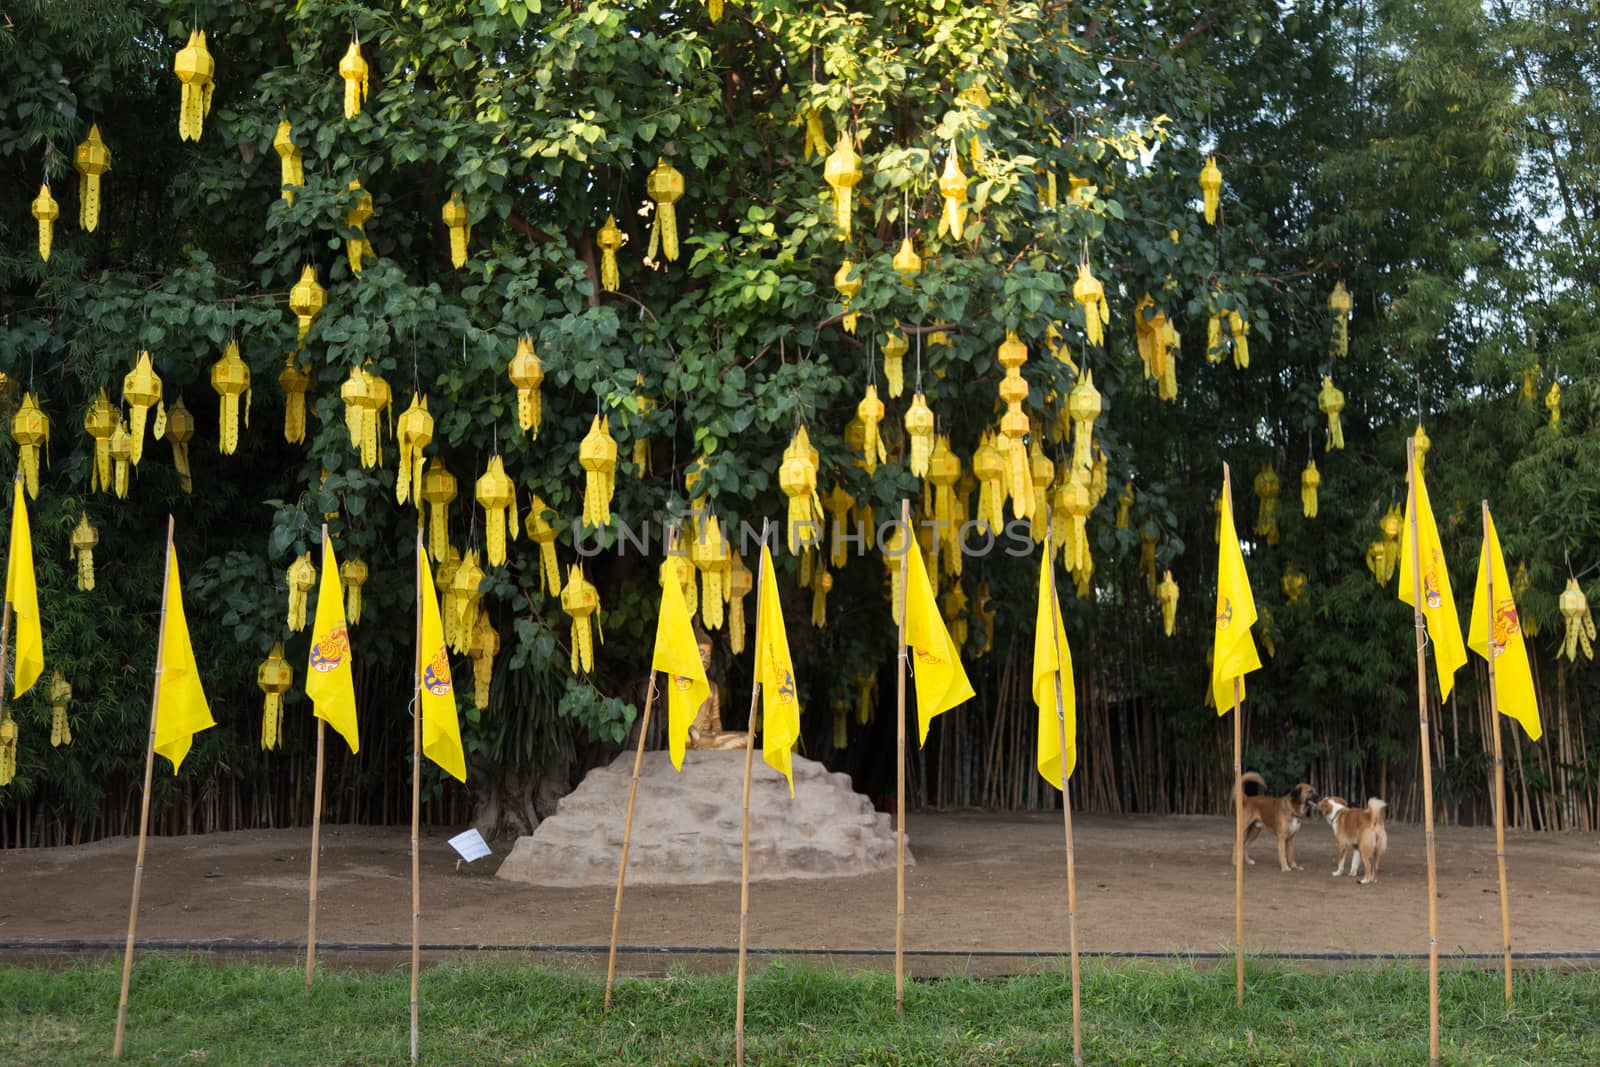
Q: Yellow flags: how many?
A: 11